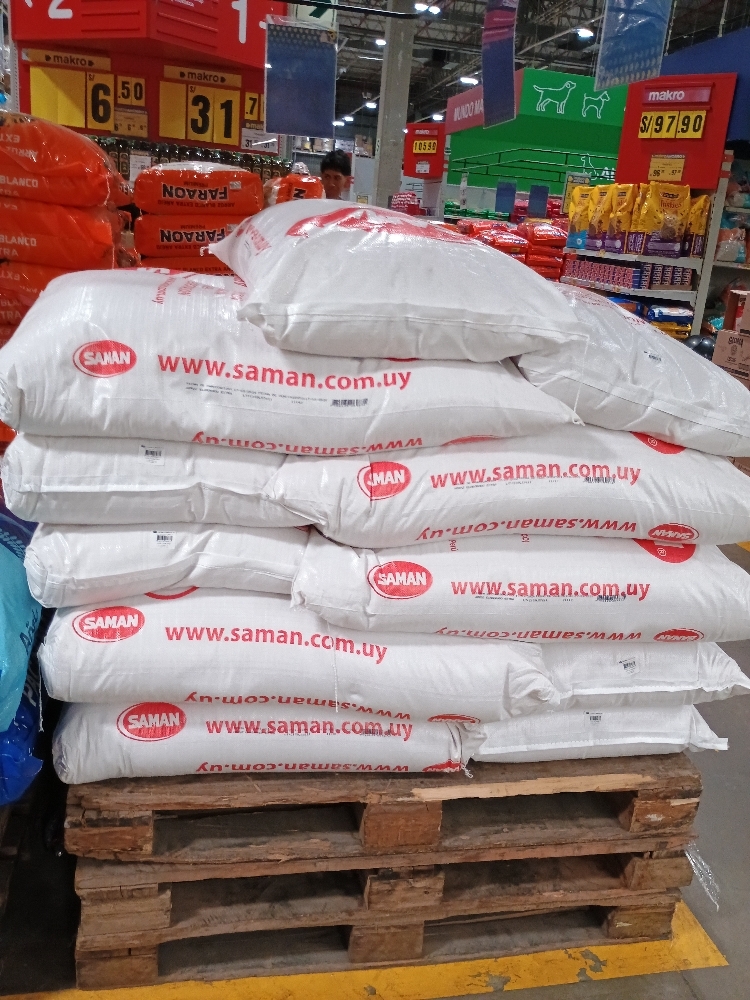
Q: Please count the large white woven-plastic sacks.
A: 11